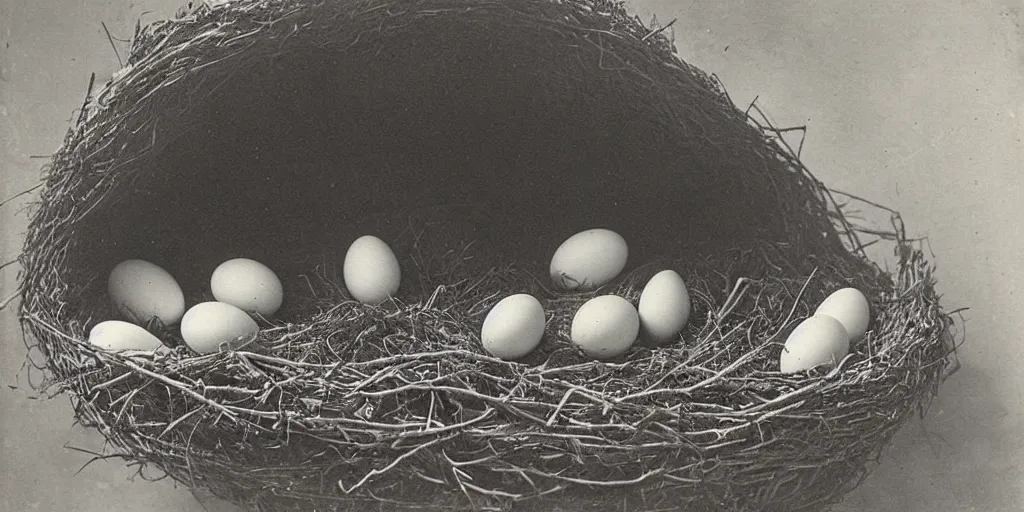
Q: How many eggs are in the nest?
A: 11